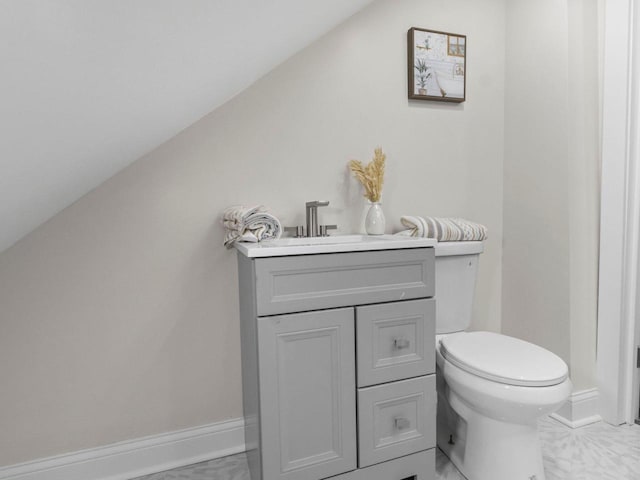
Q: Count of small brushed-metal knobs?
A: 2